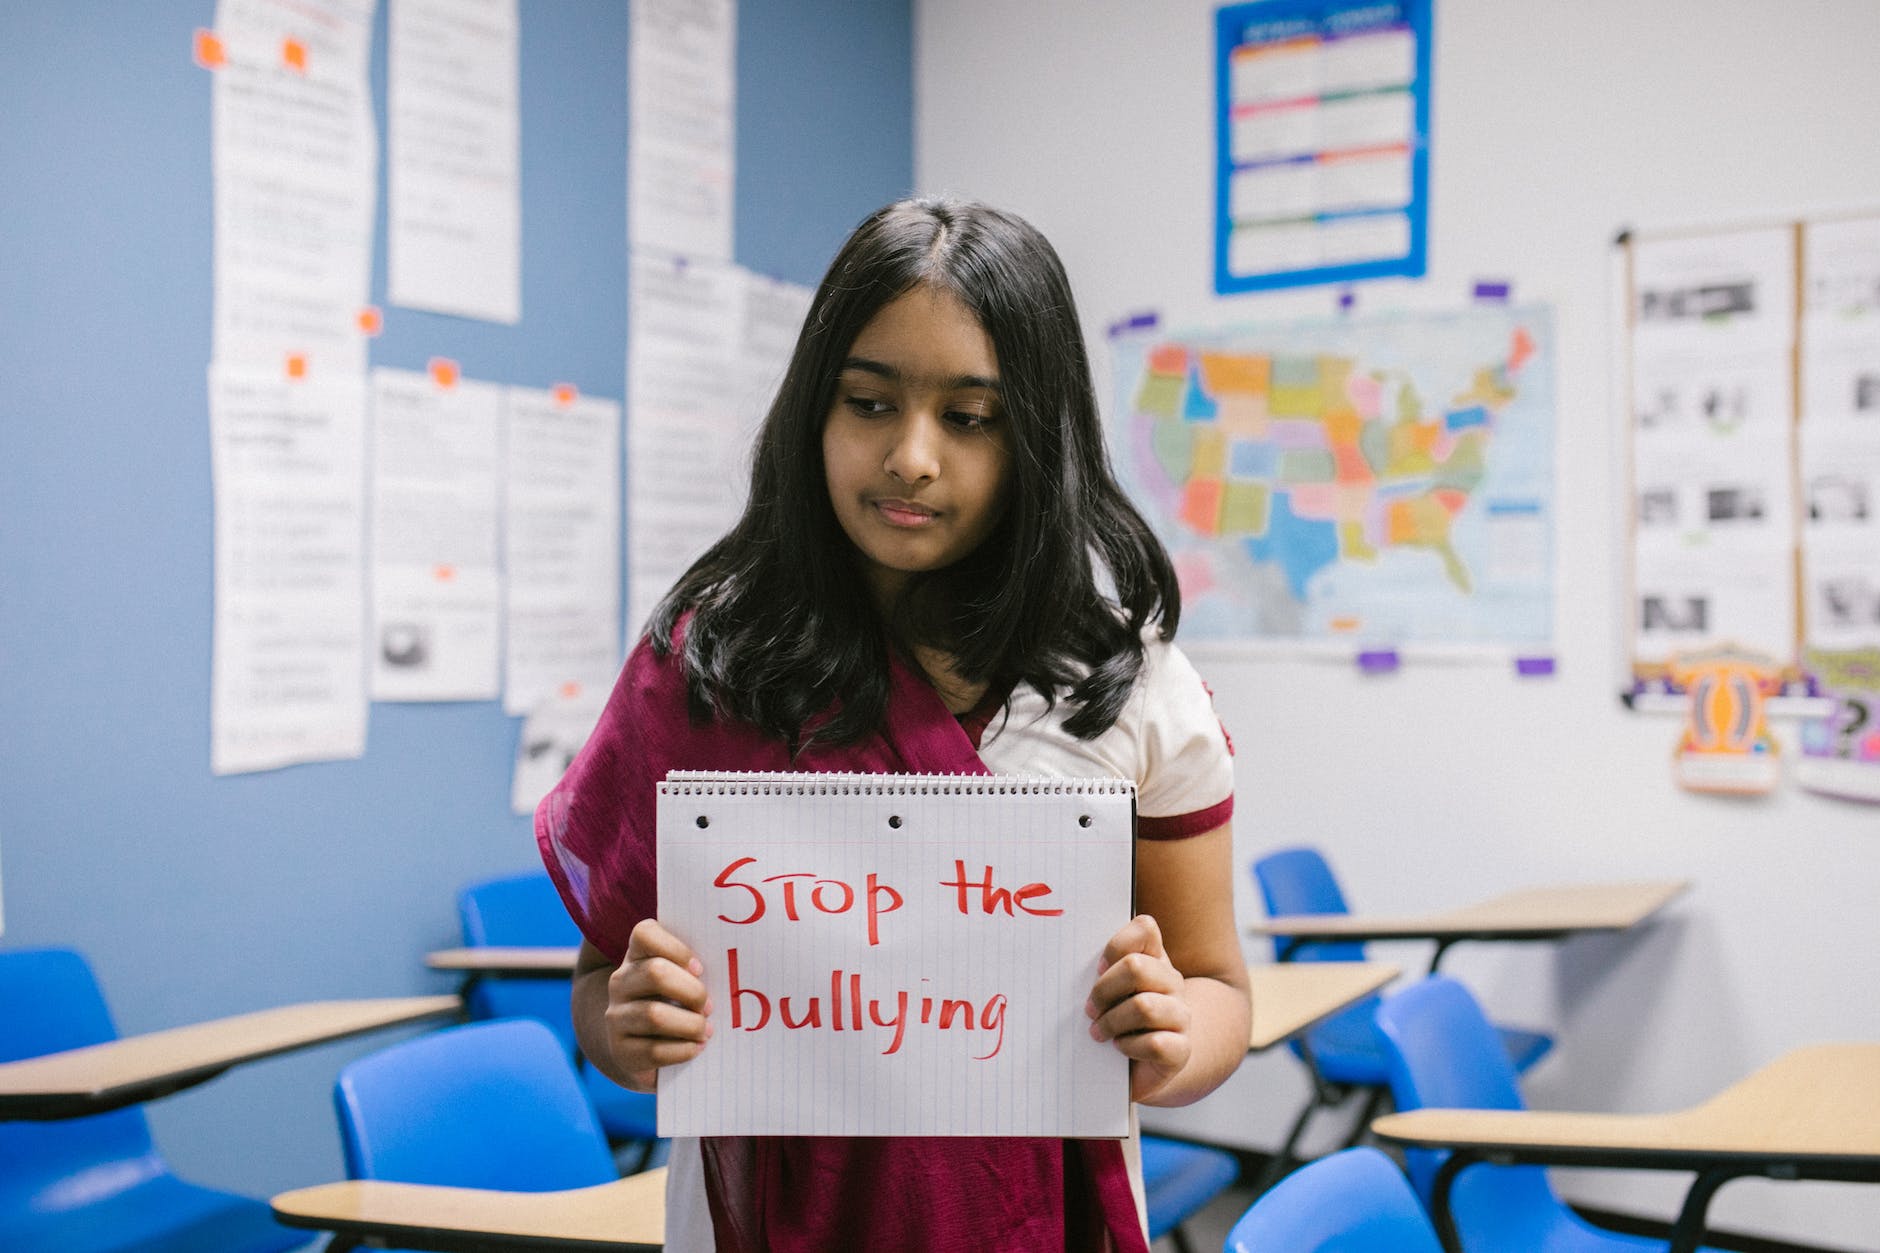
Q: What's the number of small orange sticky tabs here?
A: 8